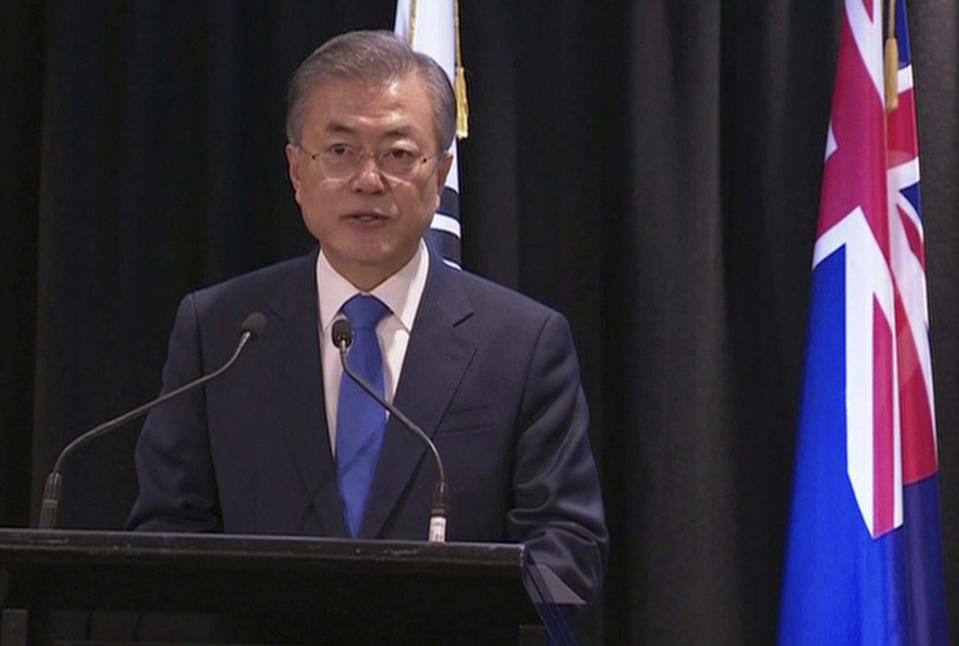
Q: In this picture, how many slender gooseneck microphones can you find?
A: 2